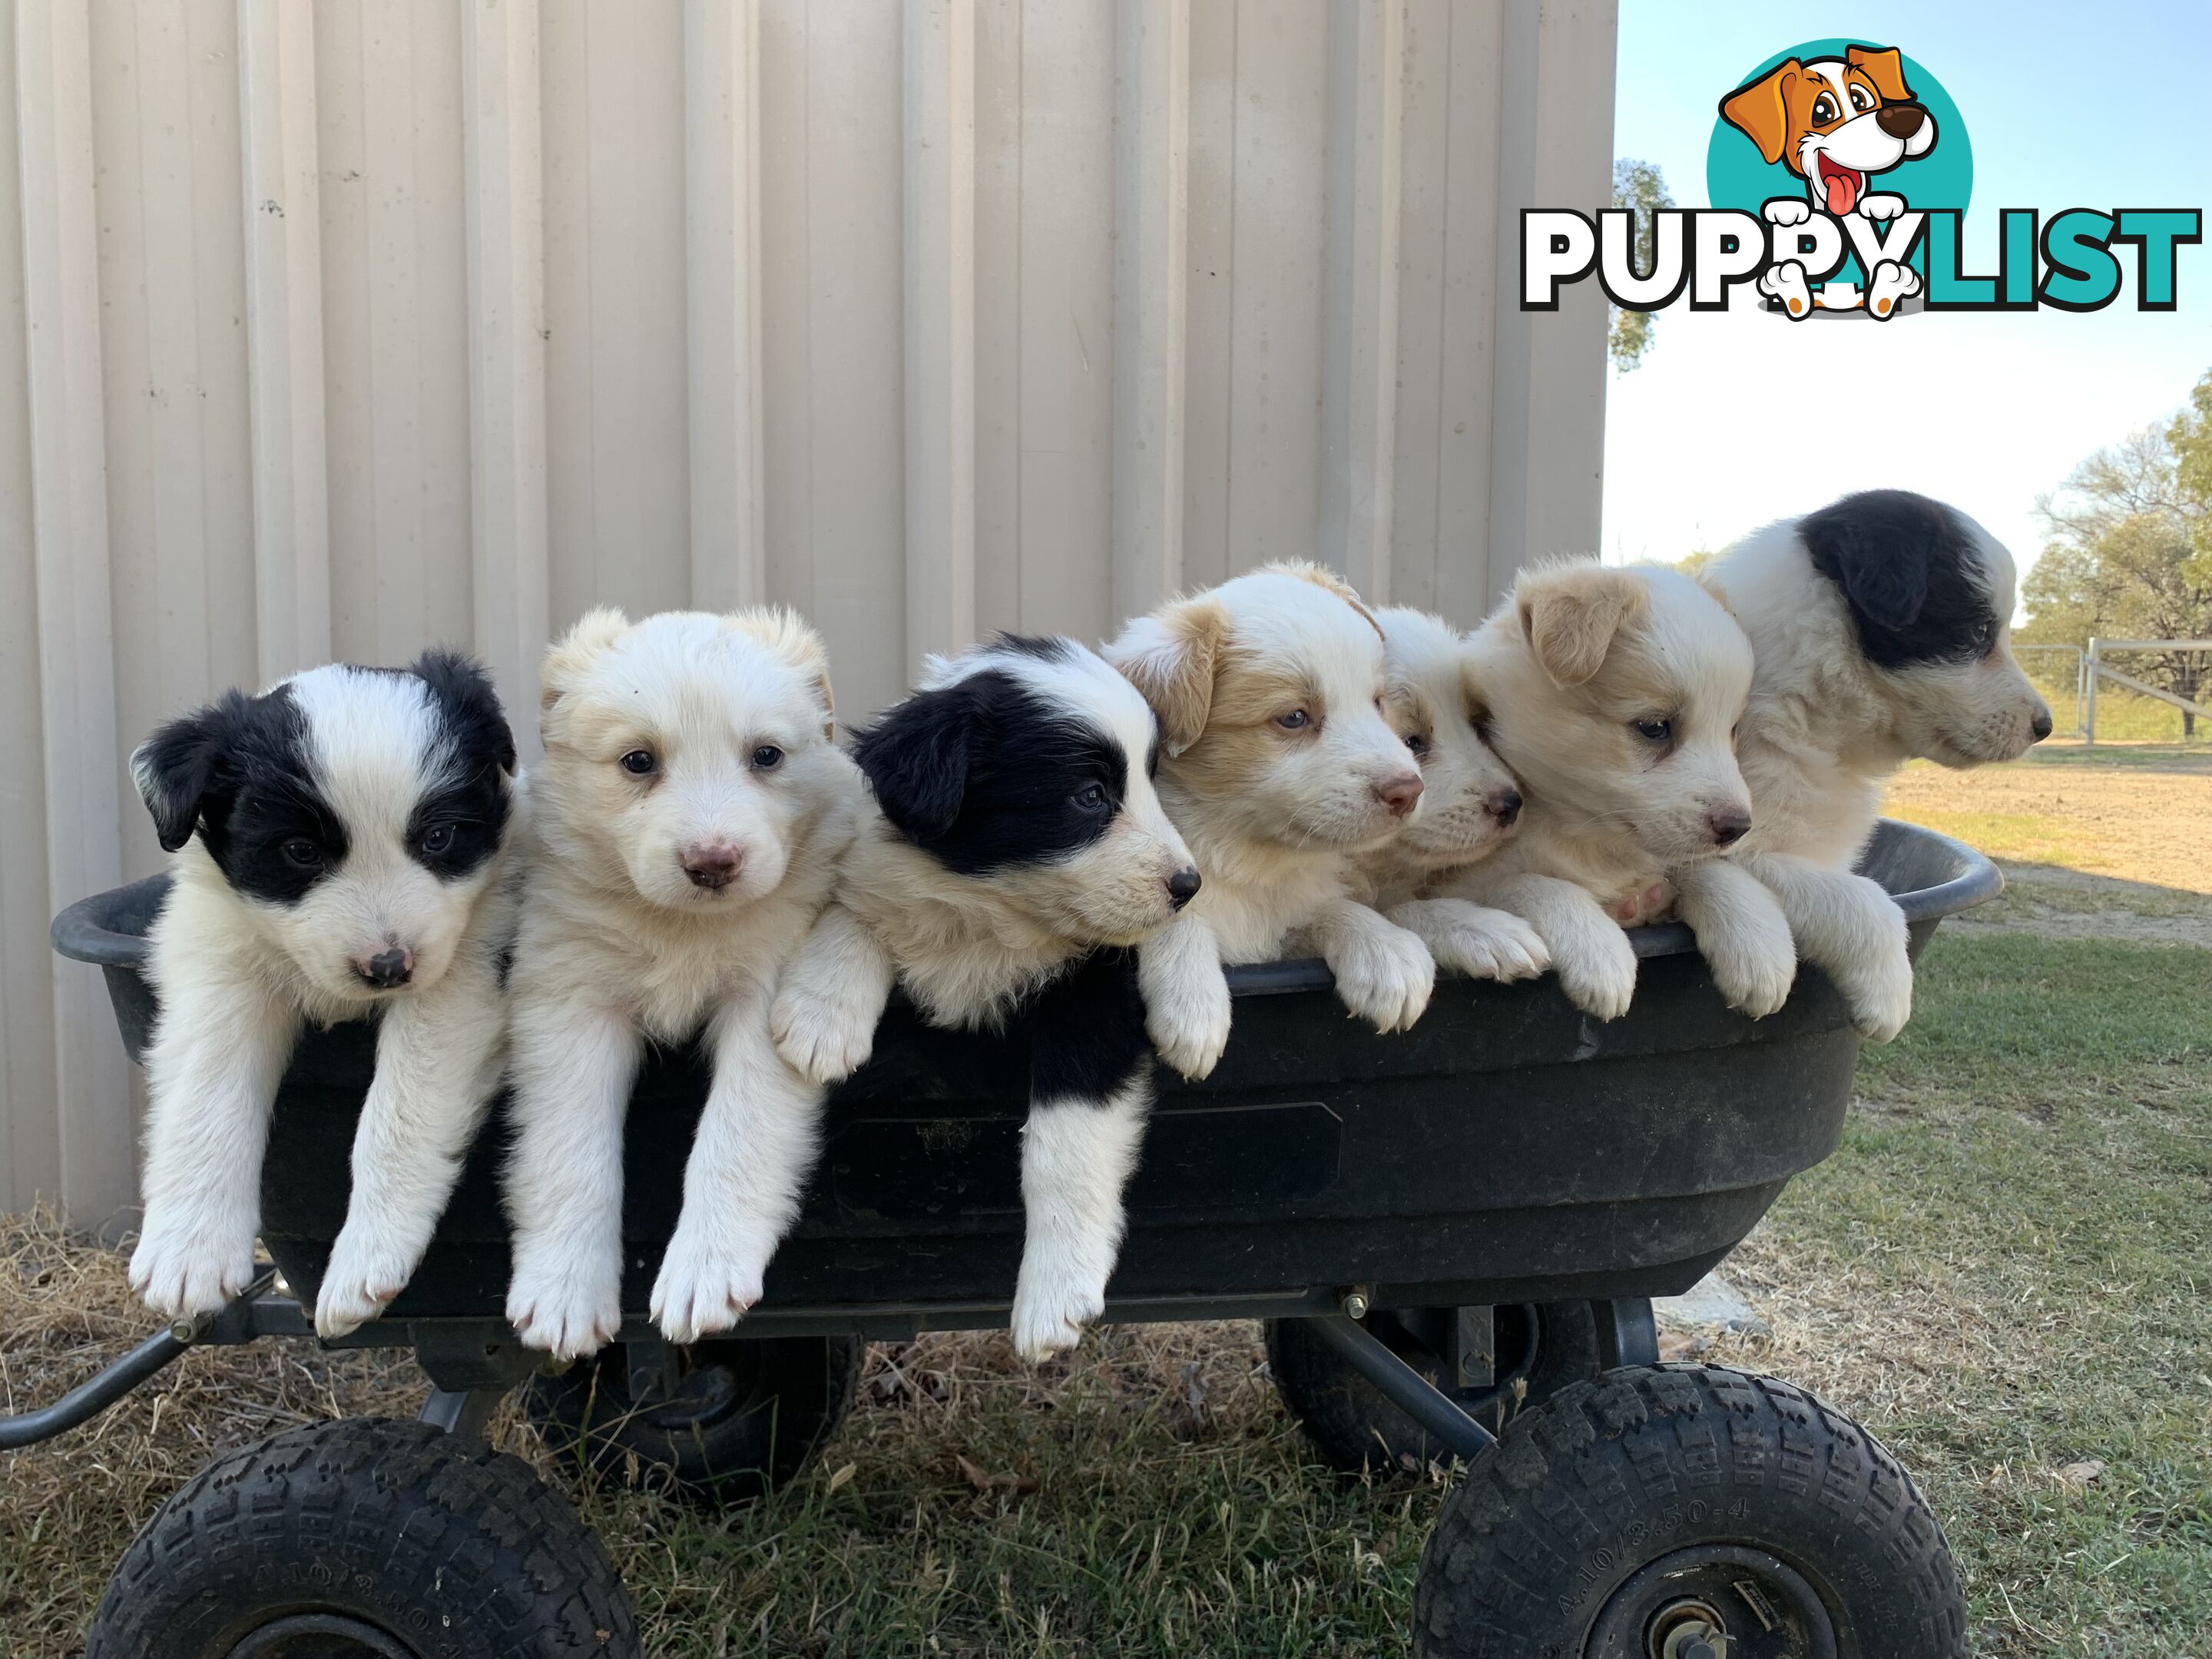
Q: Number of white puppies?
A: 4